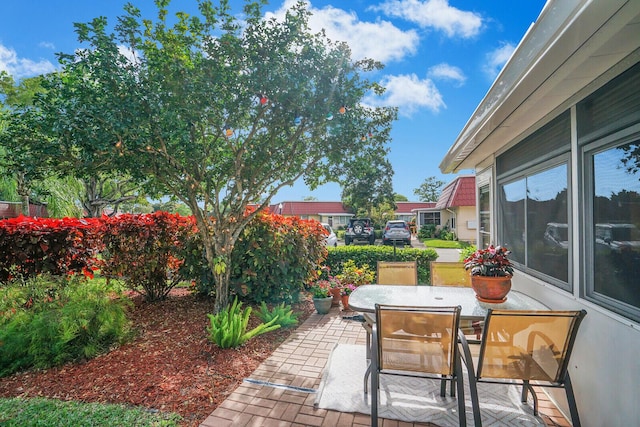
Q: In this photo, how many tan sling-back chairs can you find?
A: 4